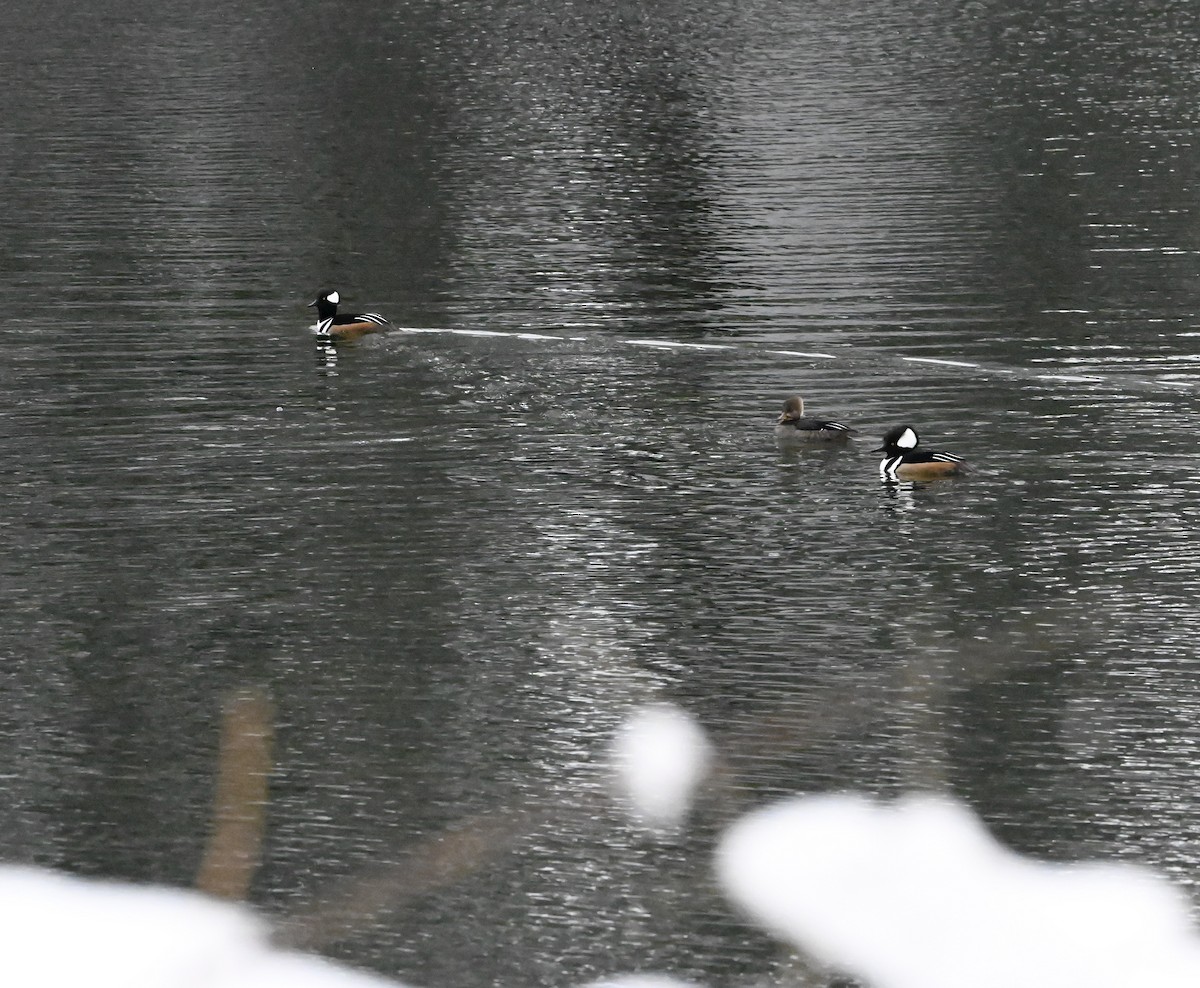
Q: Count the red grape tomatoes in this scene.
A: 0